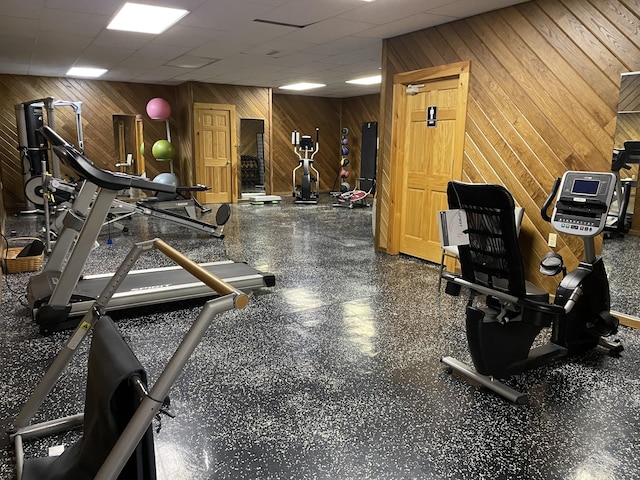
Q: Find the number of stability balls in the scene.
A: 3